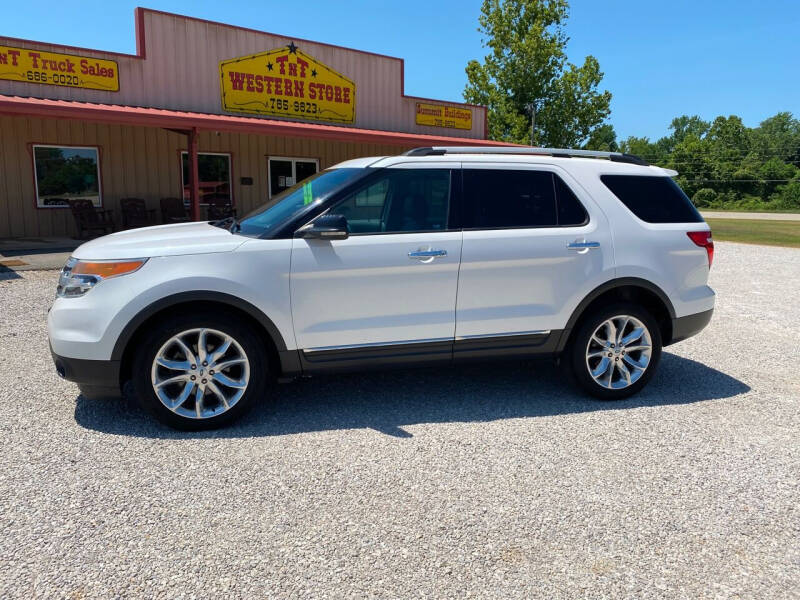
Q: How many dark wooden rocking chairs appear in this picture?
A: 4